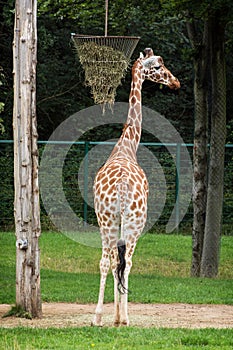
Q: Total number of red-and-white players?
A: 0